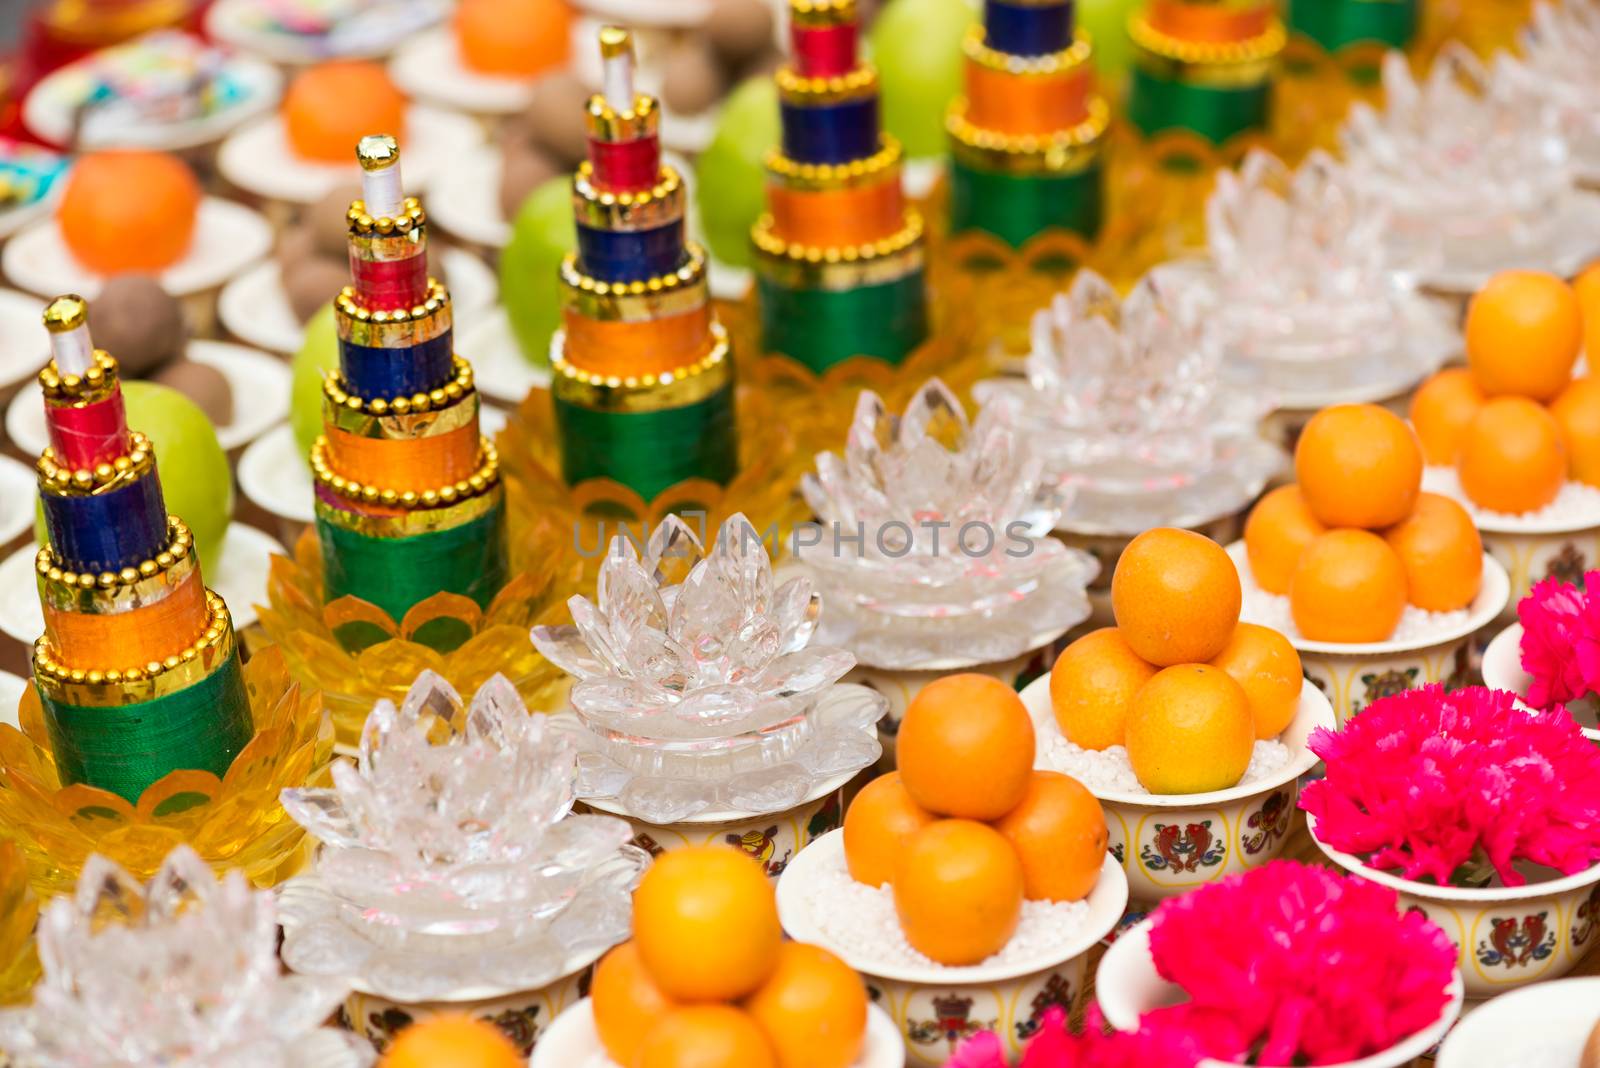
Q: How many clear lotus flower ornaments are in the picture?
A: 8